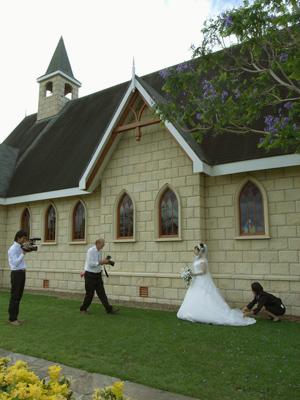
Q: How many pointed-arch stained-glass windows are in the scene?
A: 6